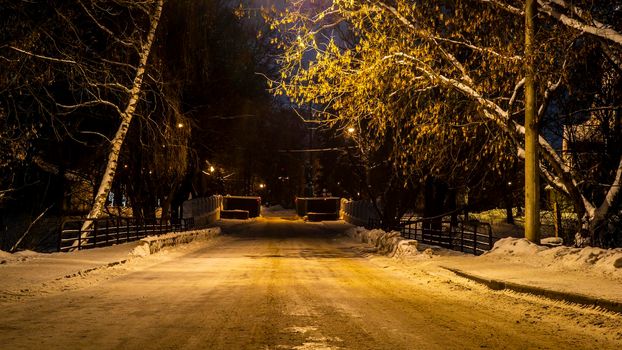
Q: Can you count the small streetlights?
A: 4